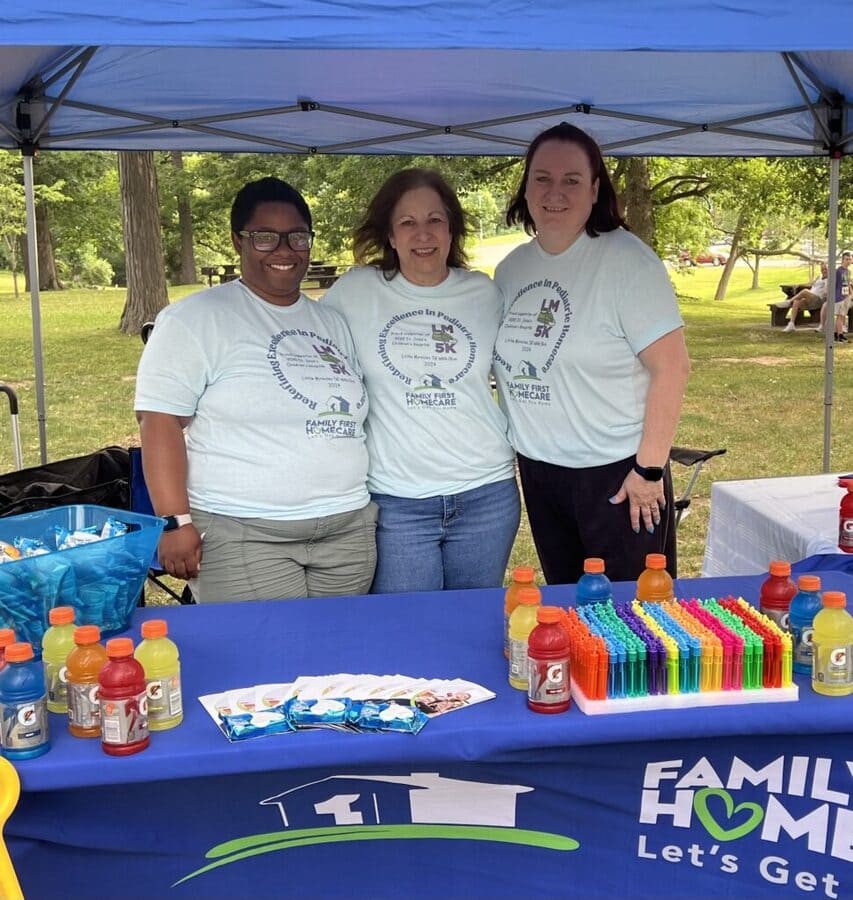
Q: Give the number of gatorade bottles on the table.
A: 14